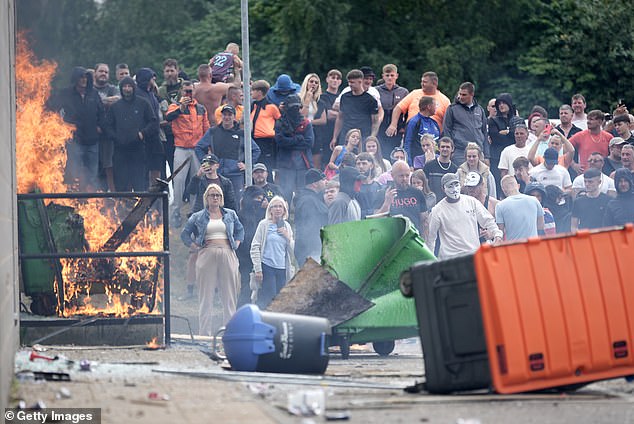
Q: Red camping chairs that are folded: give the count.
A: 0